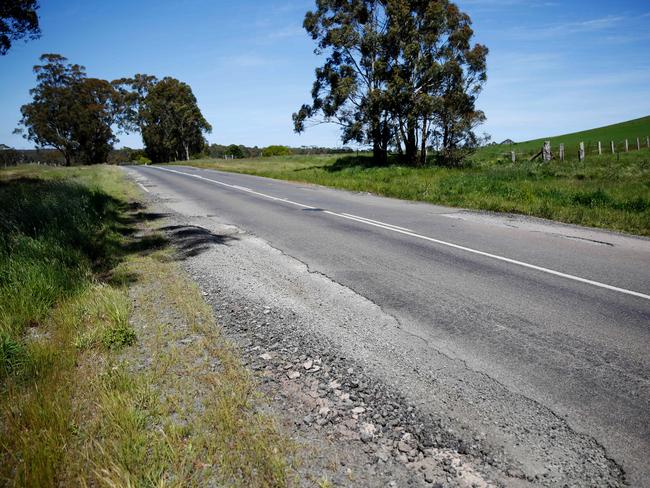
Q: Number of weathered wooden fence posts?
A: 9